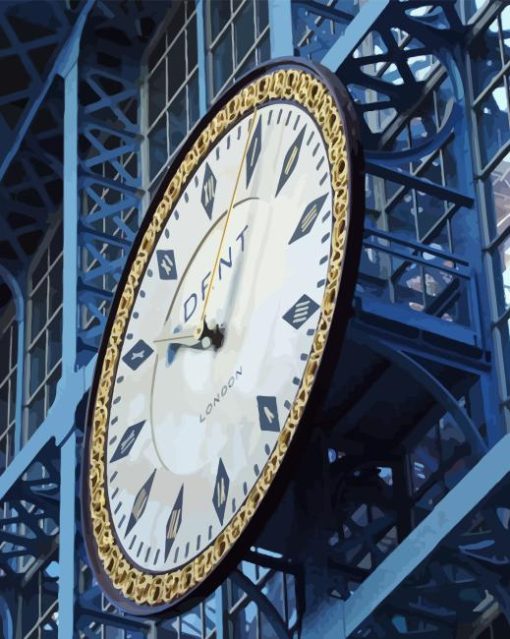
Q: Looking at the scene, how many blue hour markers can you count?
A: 12